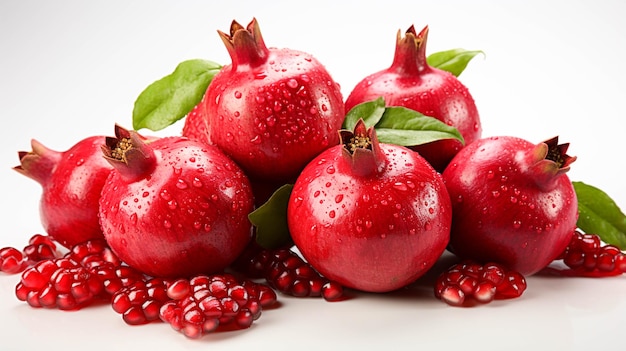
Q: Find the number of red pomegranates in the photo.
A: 6